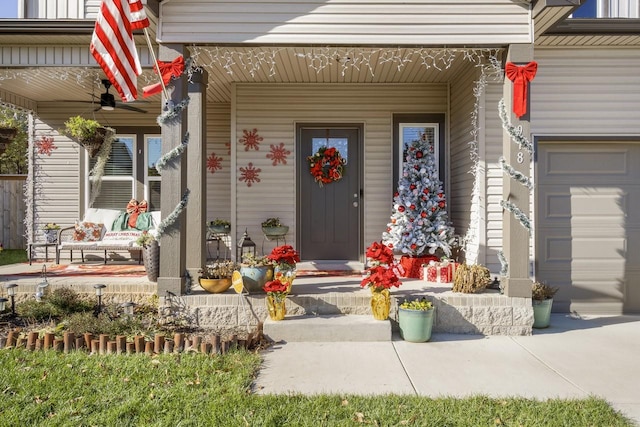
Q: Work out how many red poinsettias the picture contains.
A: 4